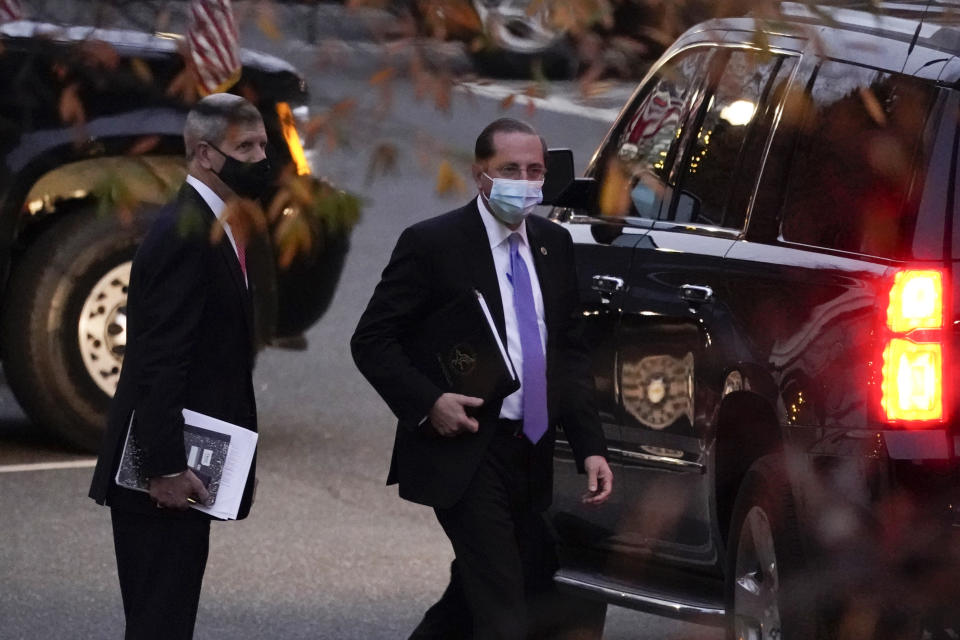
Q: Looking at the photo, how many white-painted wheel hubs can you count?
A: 1